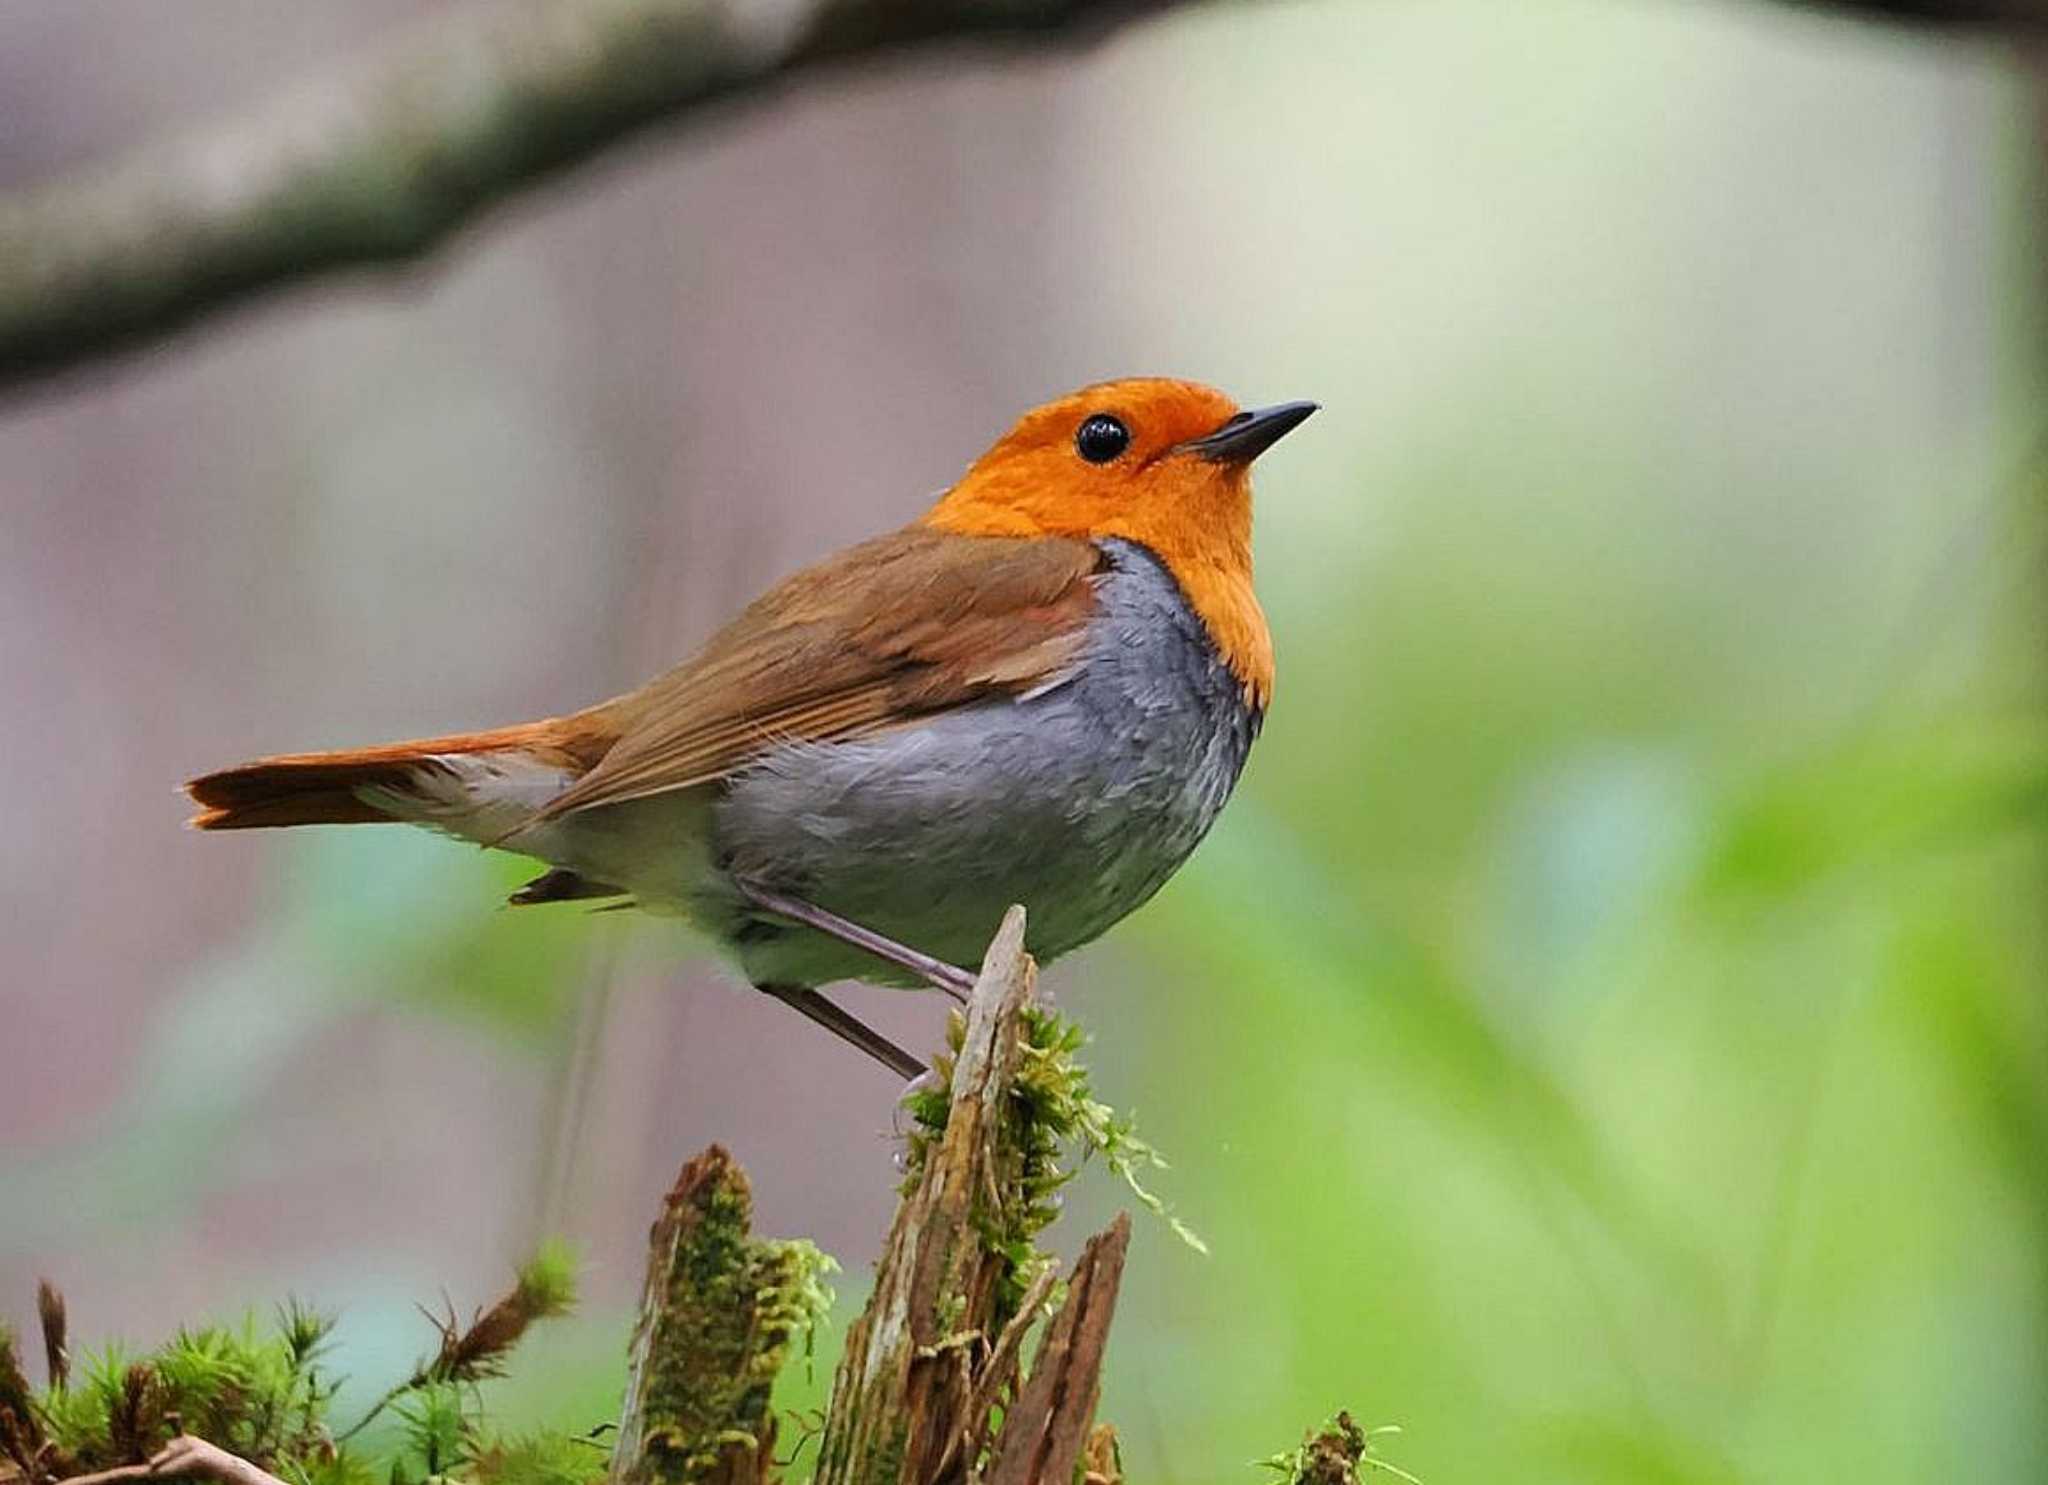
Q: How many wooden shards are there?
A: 3